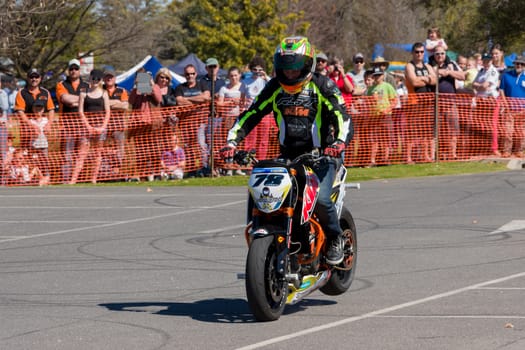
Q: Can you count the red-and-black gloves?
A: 2